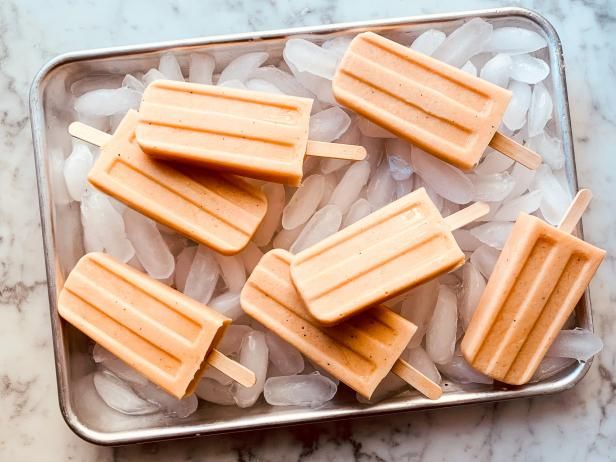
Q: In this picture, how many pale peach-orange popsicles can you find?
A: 7